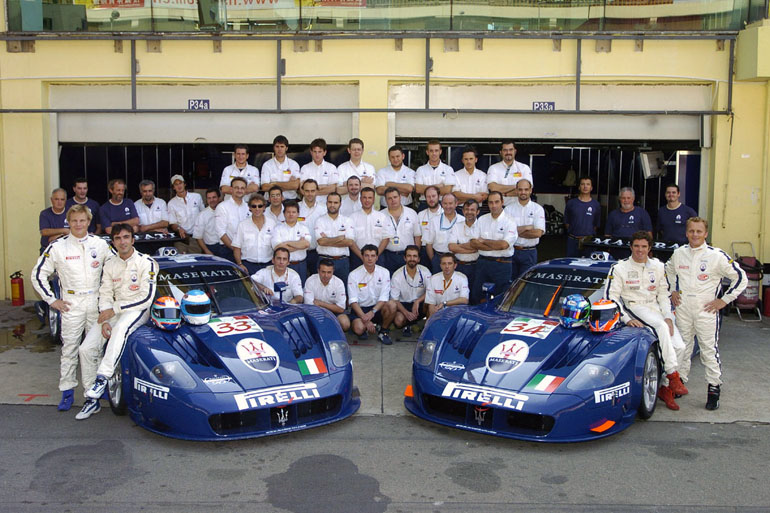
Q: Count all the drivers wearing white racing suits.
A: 4